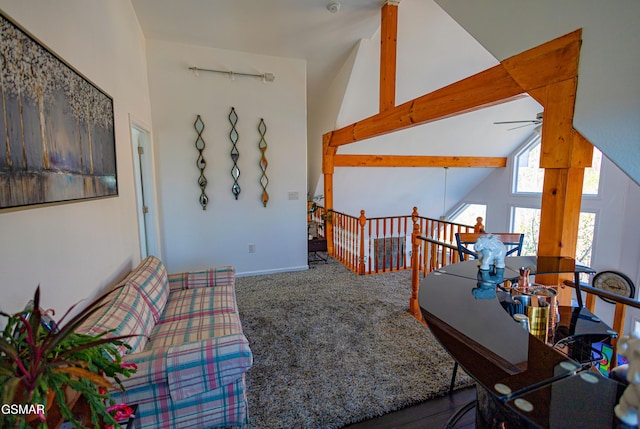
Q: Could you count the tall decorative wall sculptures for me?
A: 3